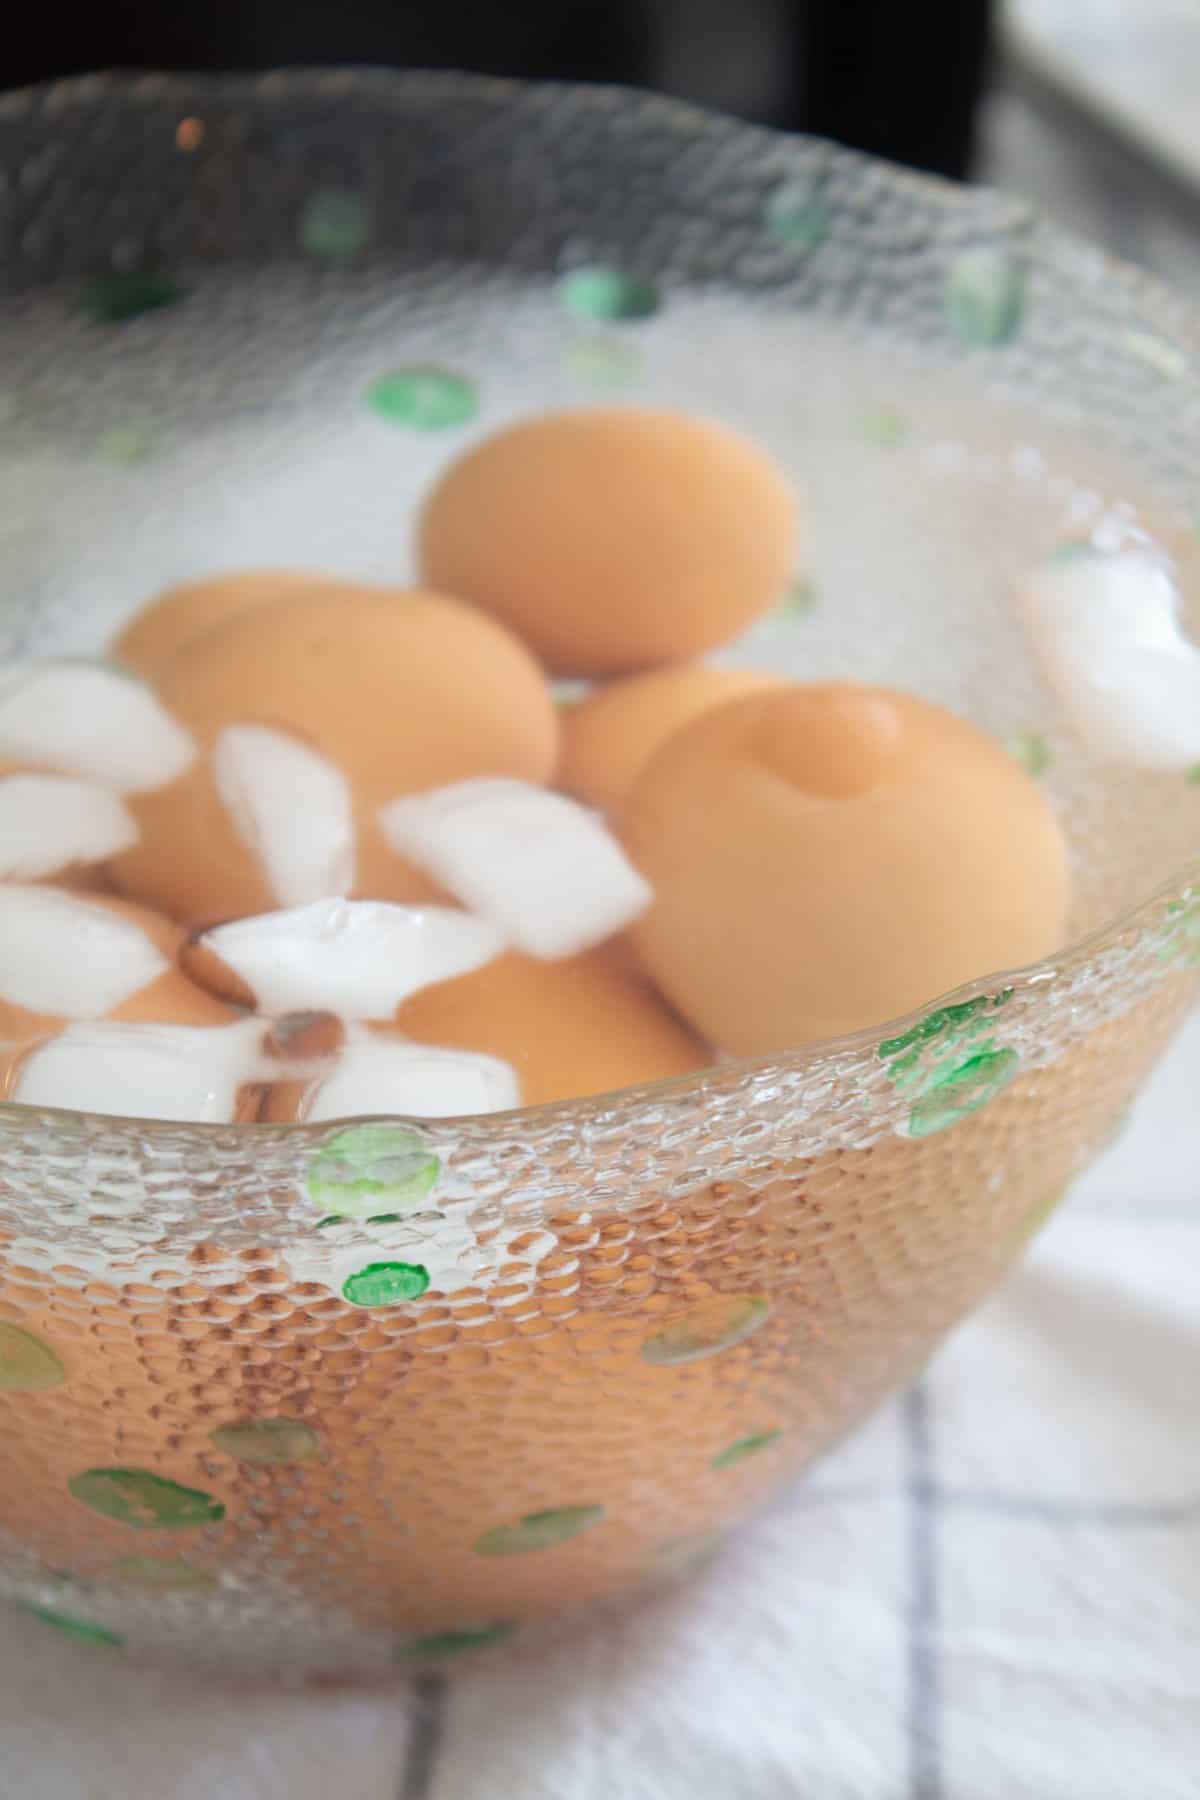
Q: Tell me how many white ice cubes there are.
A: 9